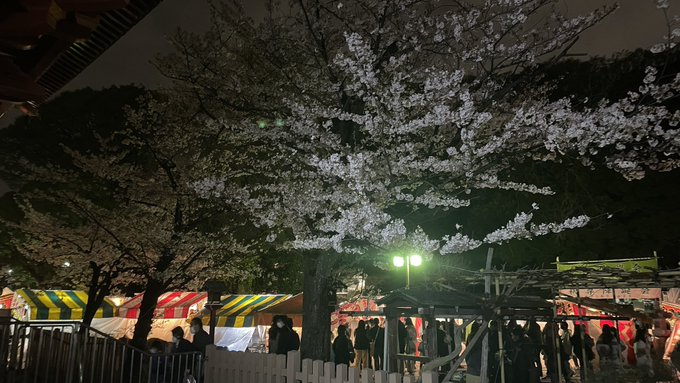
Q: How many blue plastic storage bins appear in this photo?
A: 0